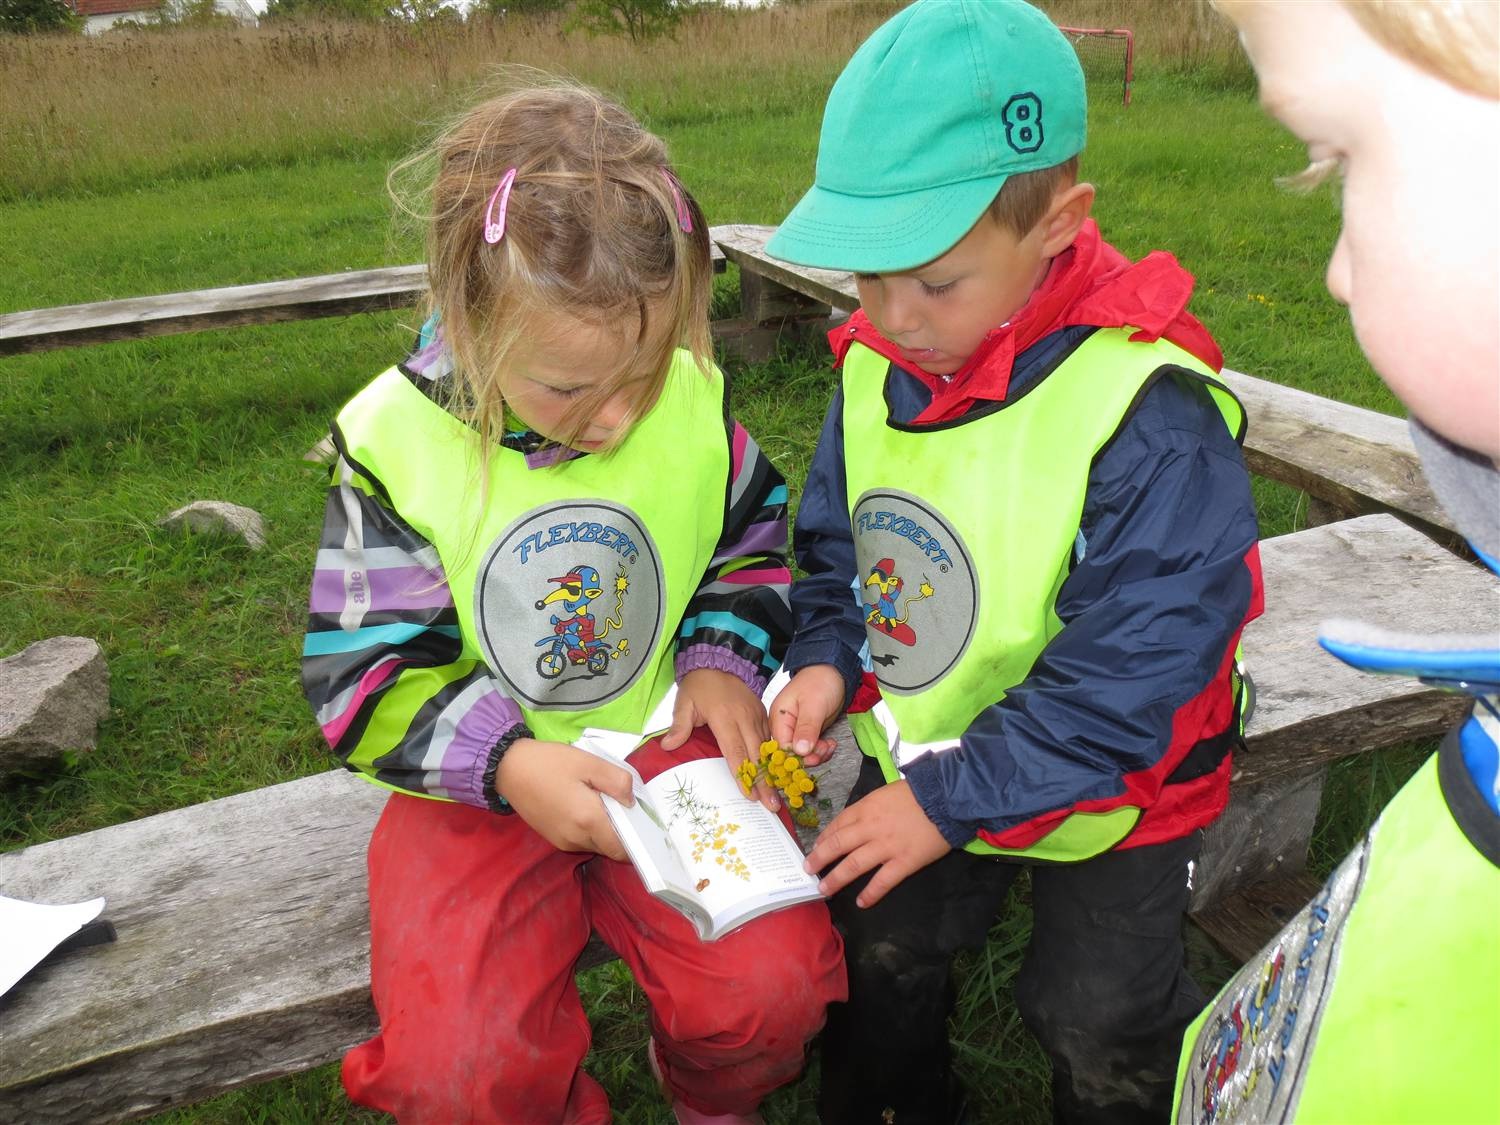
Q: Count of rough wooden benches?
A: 3